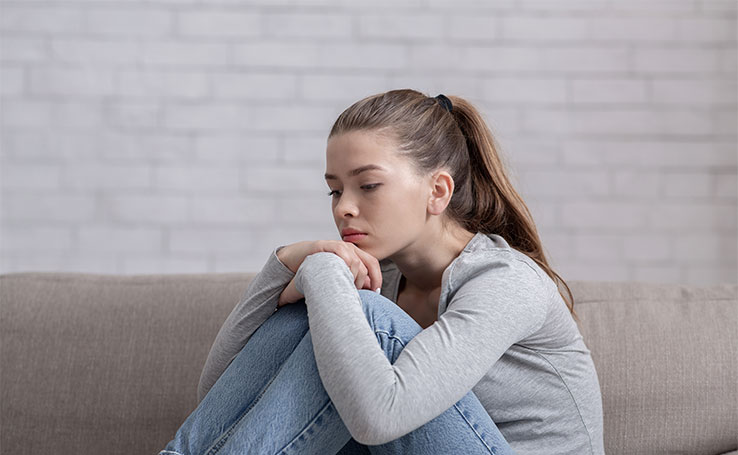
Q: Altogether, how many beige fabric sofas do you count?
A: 1